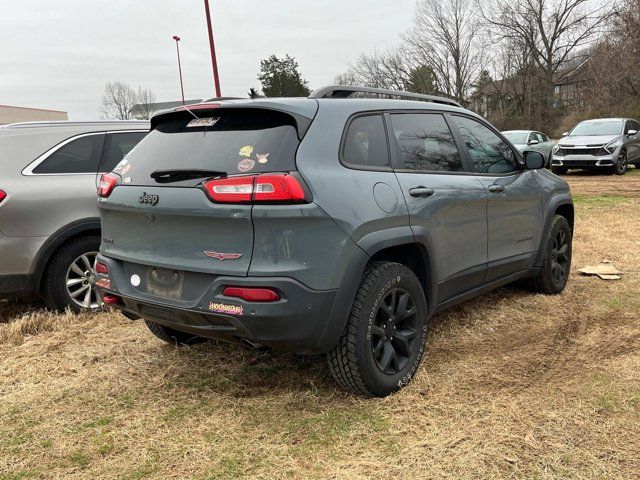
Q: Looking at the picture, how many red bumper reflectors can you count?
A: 2